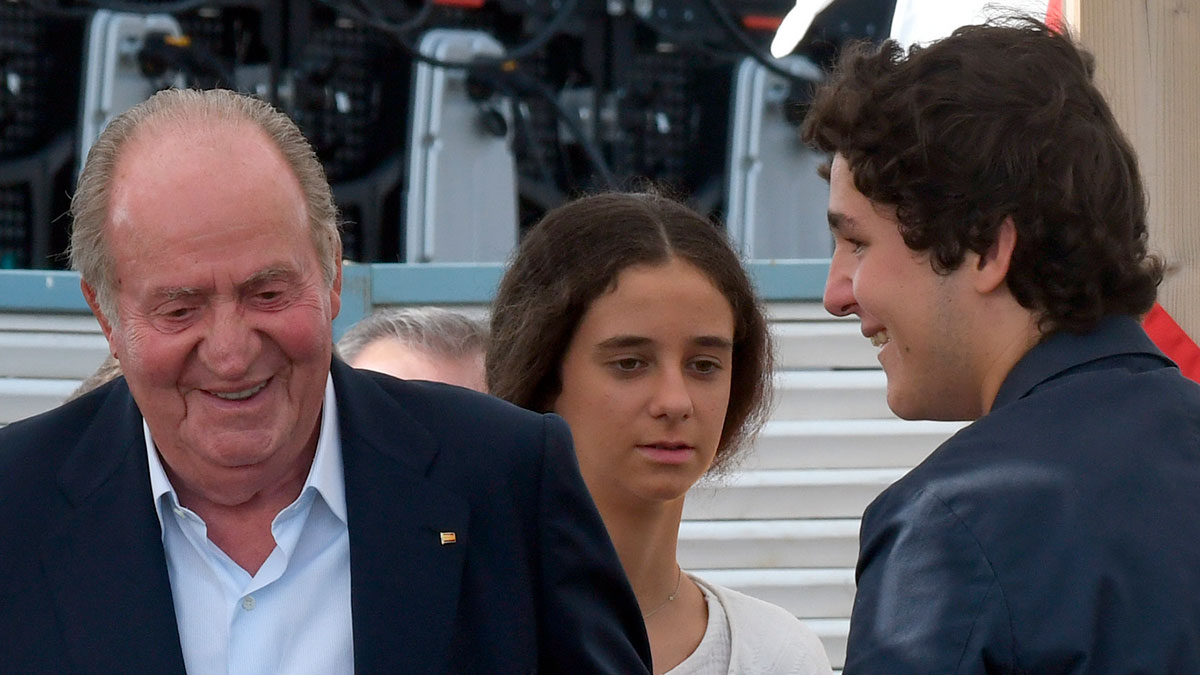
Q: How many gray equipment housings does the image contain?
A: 3